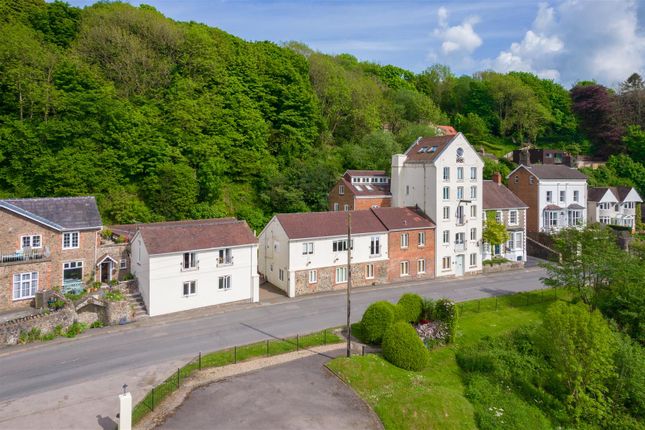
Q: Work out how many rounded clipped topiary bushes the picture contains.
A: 3